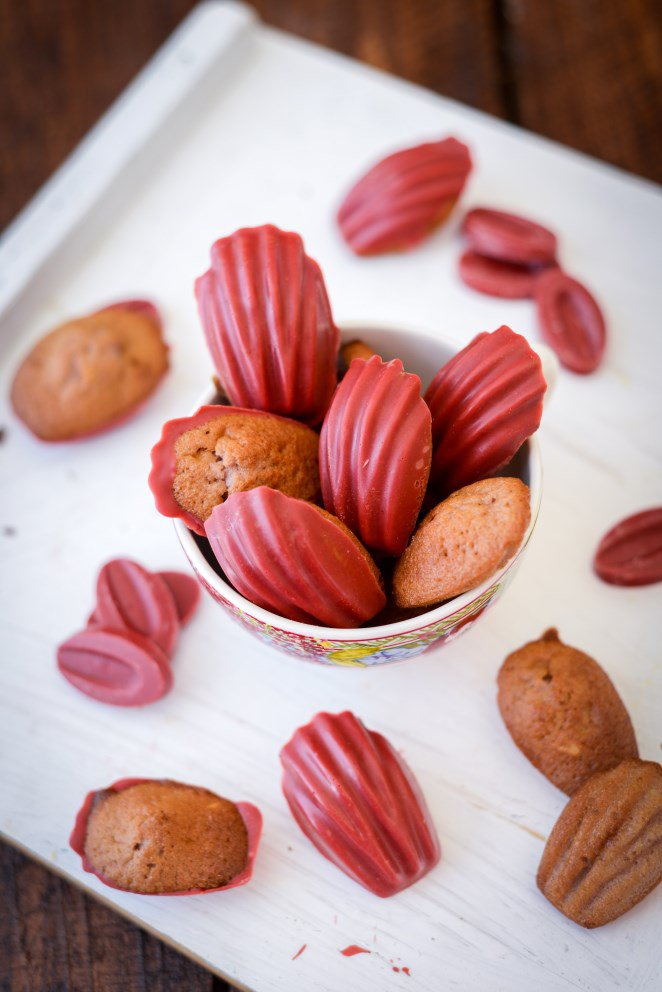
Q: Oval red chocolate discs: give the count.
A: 7